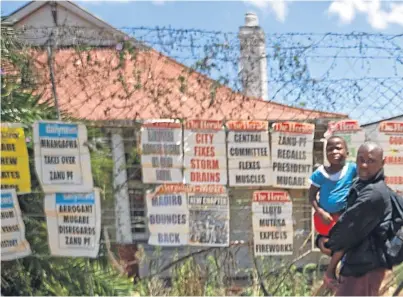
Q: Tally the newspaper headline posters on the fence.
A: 13